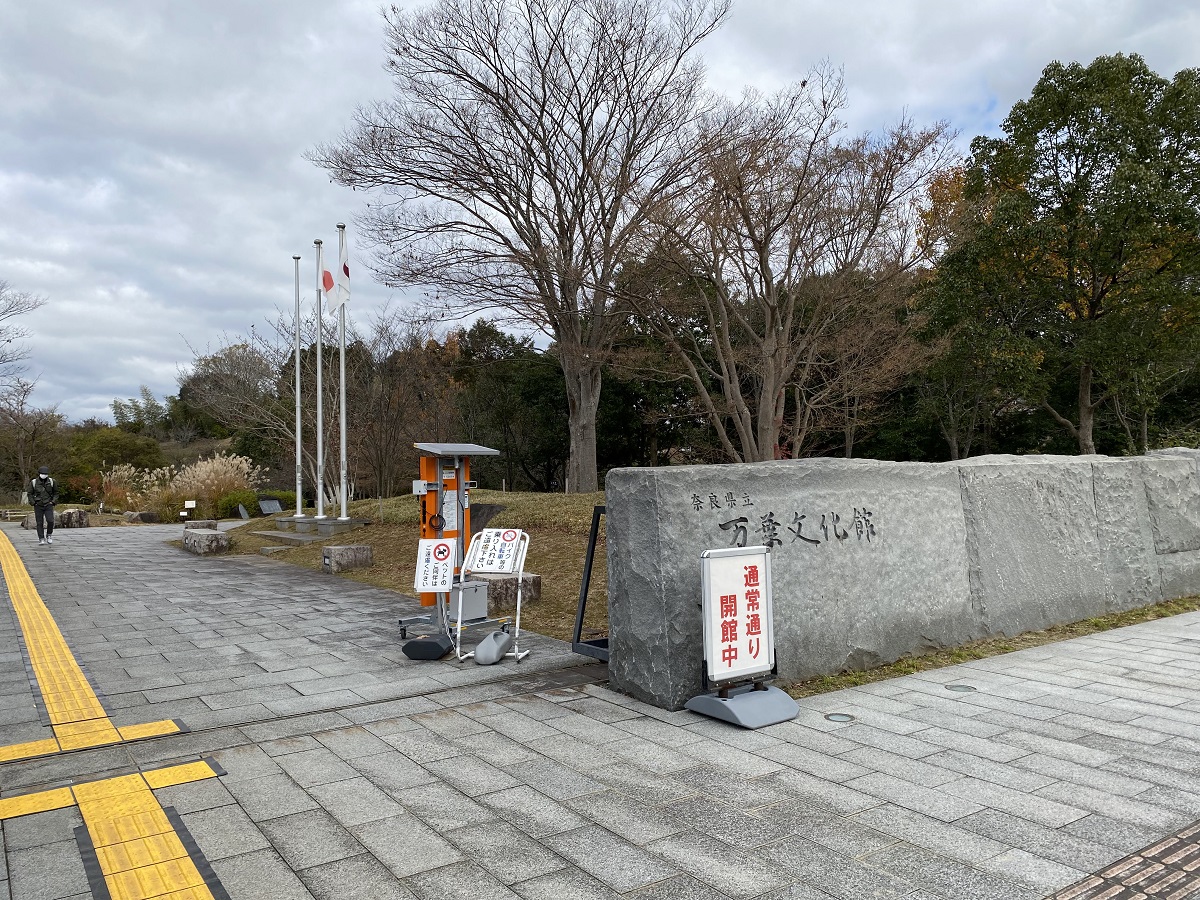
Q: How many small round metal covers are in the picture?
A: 2